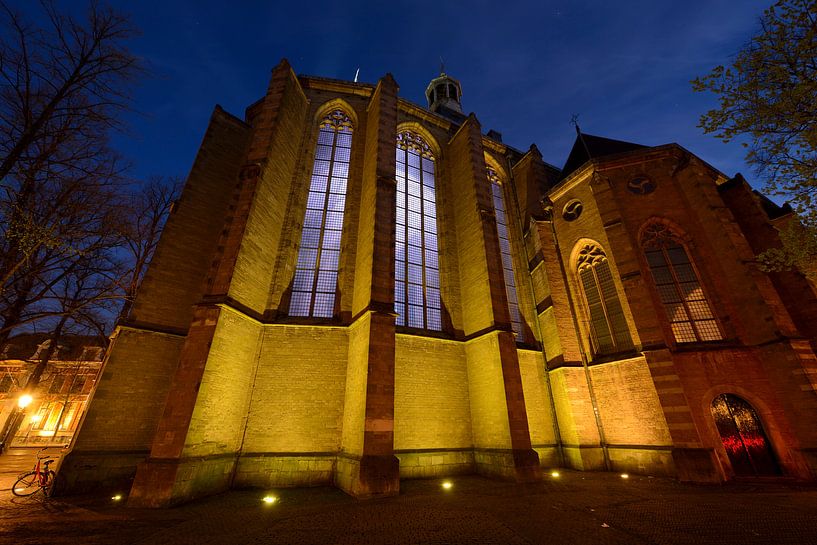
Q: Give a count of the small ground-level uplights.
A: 5